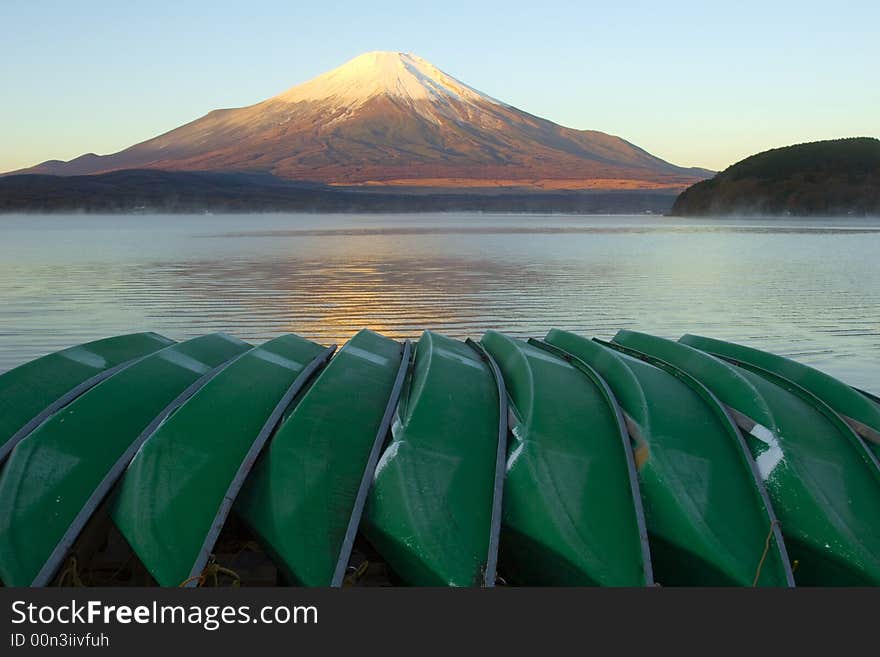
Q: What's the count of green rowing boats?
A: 9